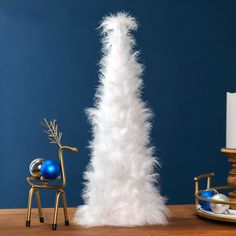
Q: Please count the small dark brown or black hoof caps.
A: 4